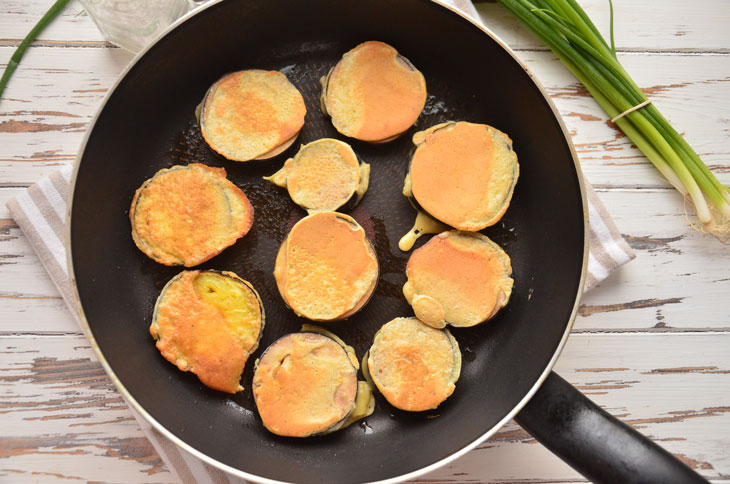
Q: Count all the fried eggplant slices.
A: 10